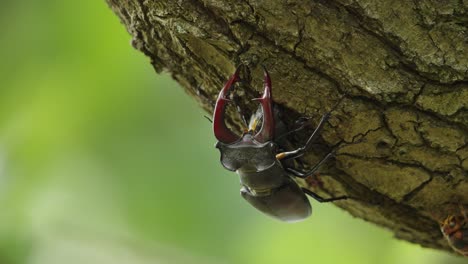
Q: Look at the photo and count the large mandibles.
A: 2